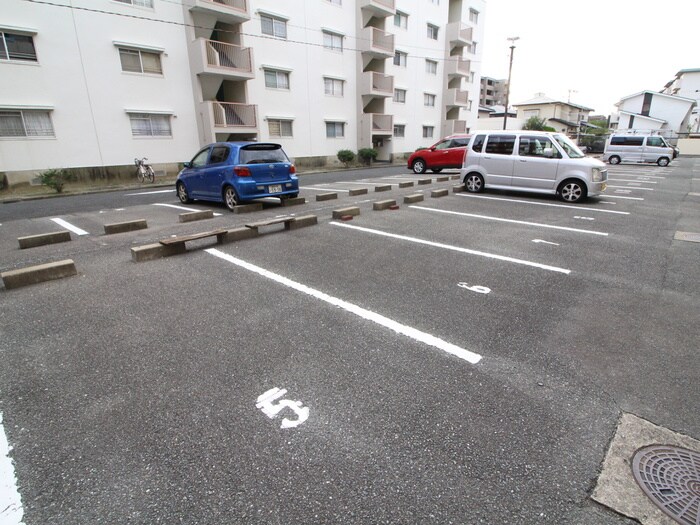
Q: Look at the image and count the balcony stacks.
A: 3